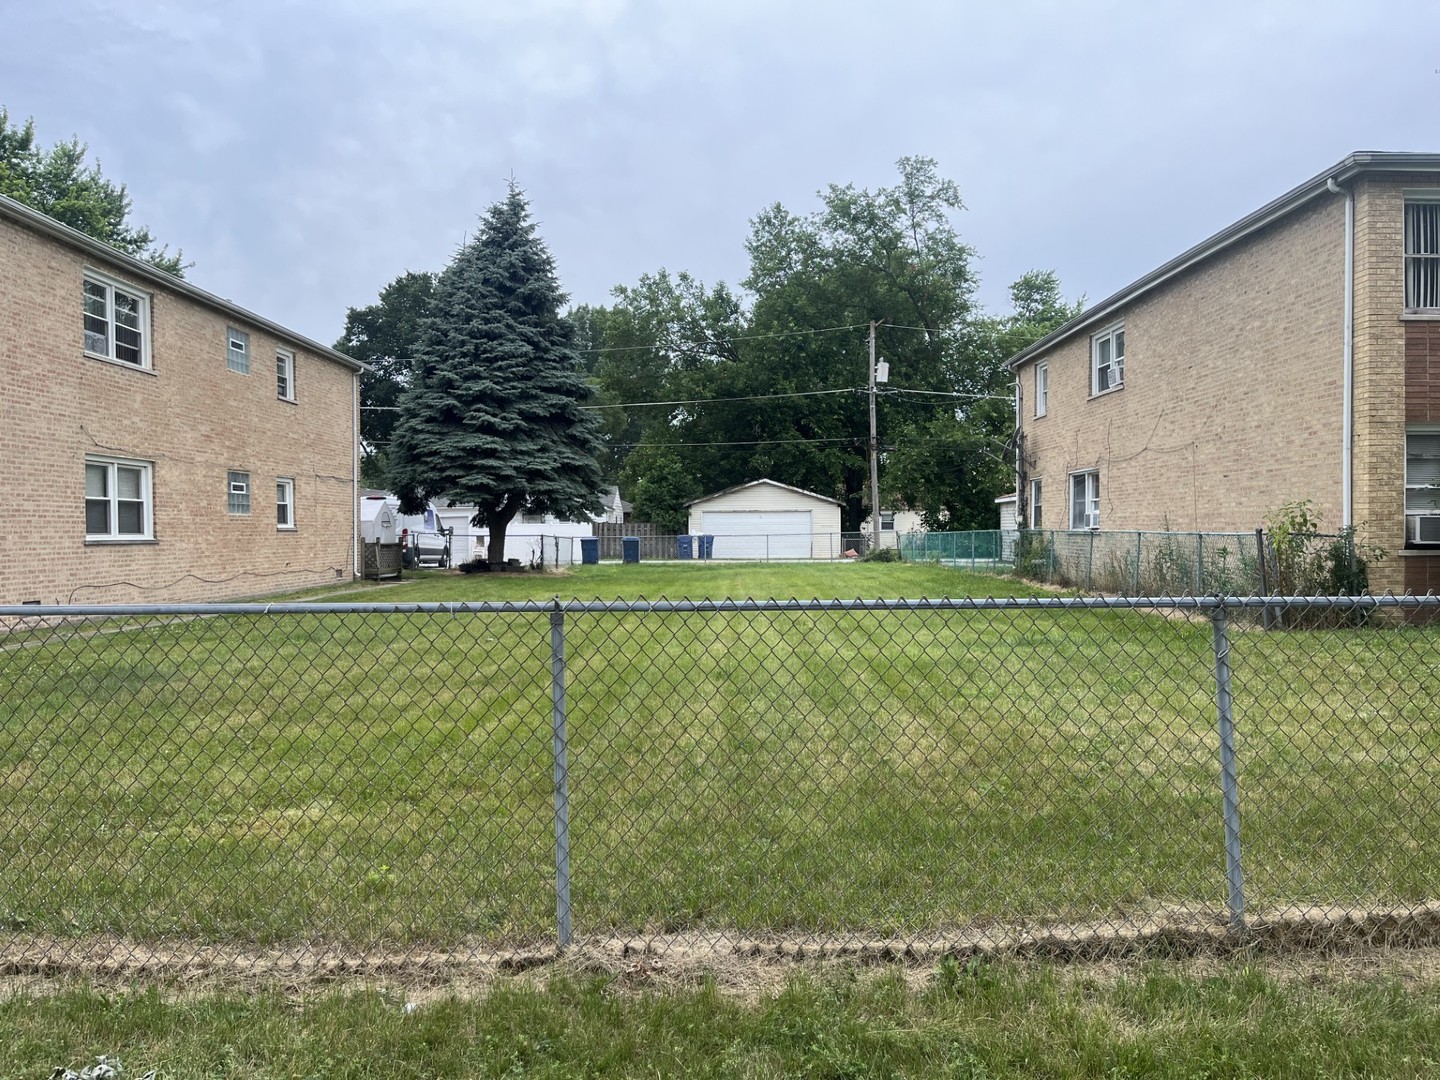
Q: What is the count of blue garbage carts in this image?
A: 4